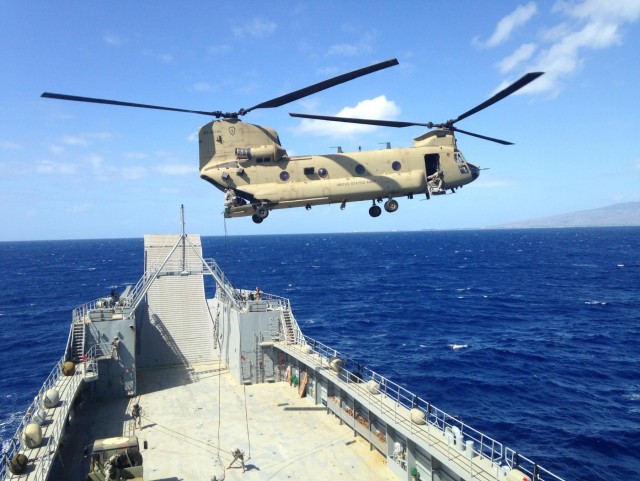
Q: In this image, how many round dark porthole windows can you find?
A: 4